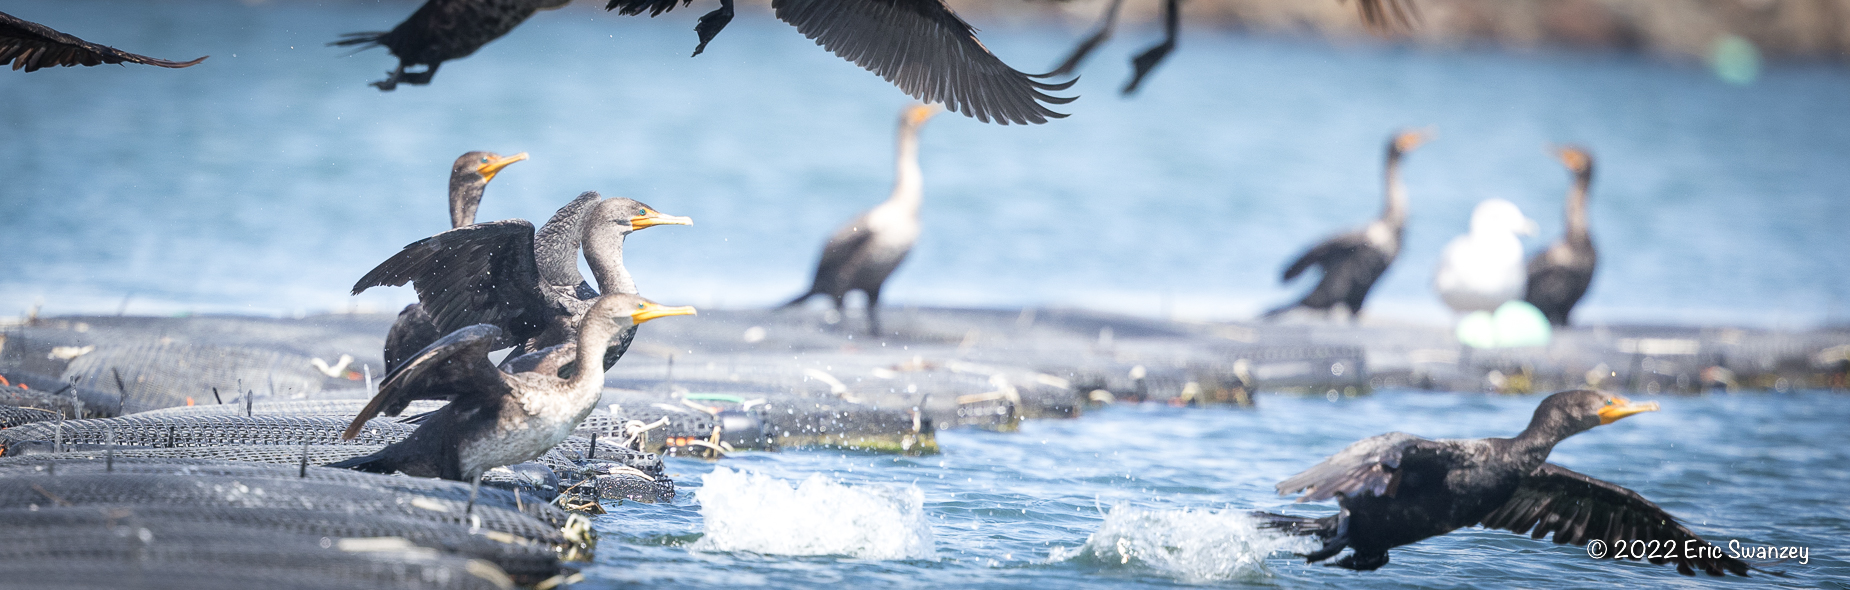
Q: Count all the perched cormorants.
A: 6